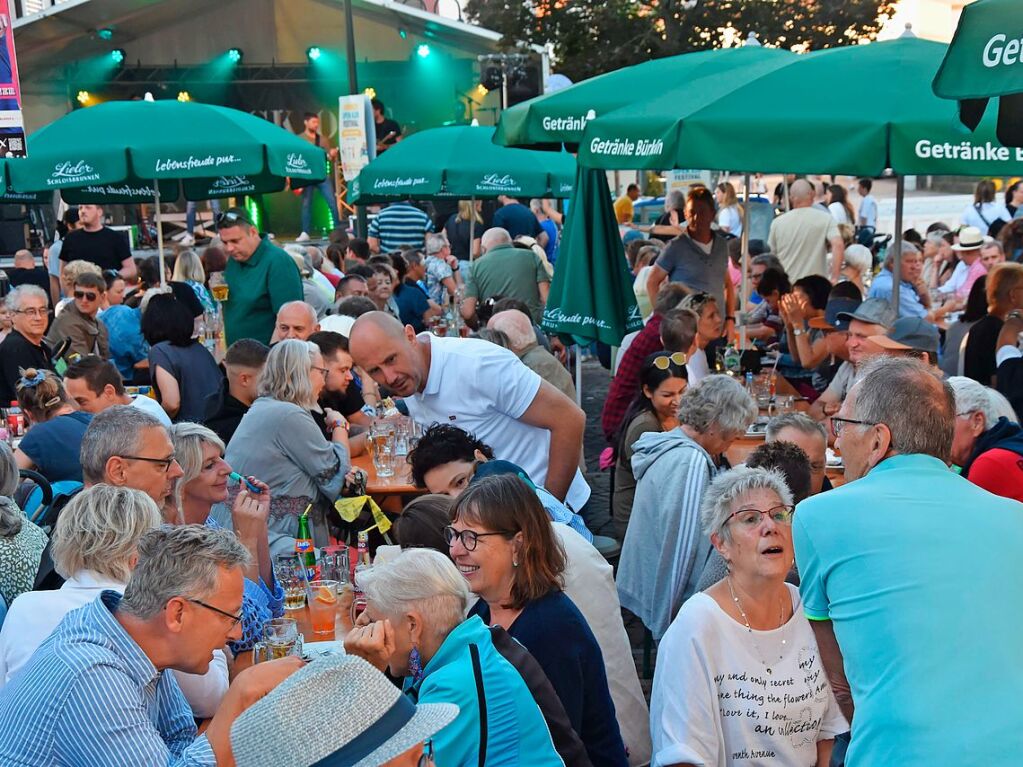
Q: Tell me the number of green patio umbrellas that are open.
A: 5